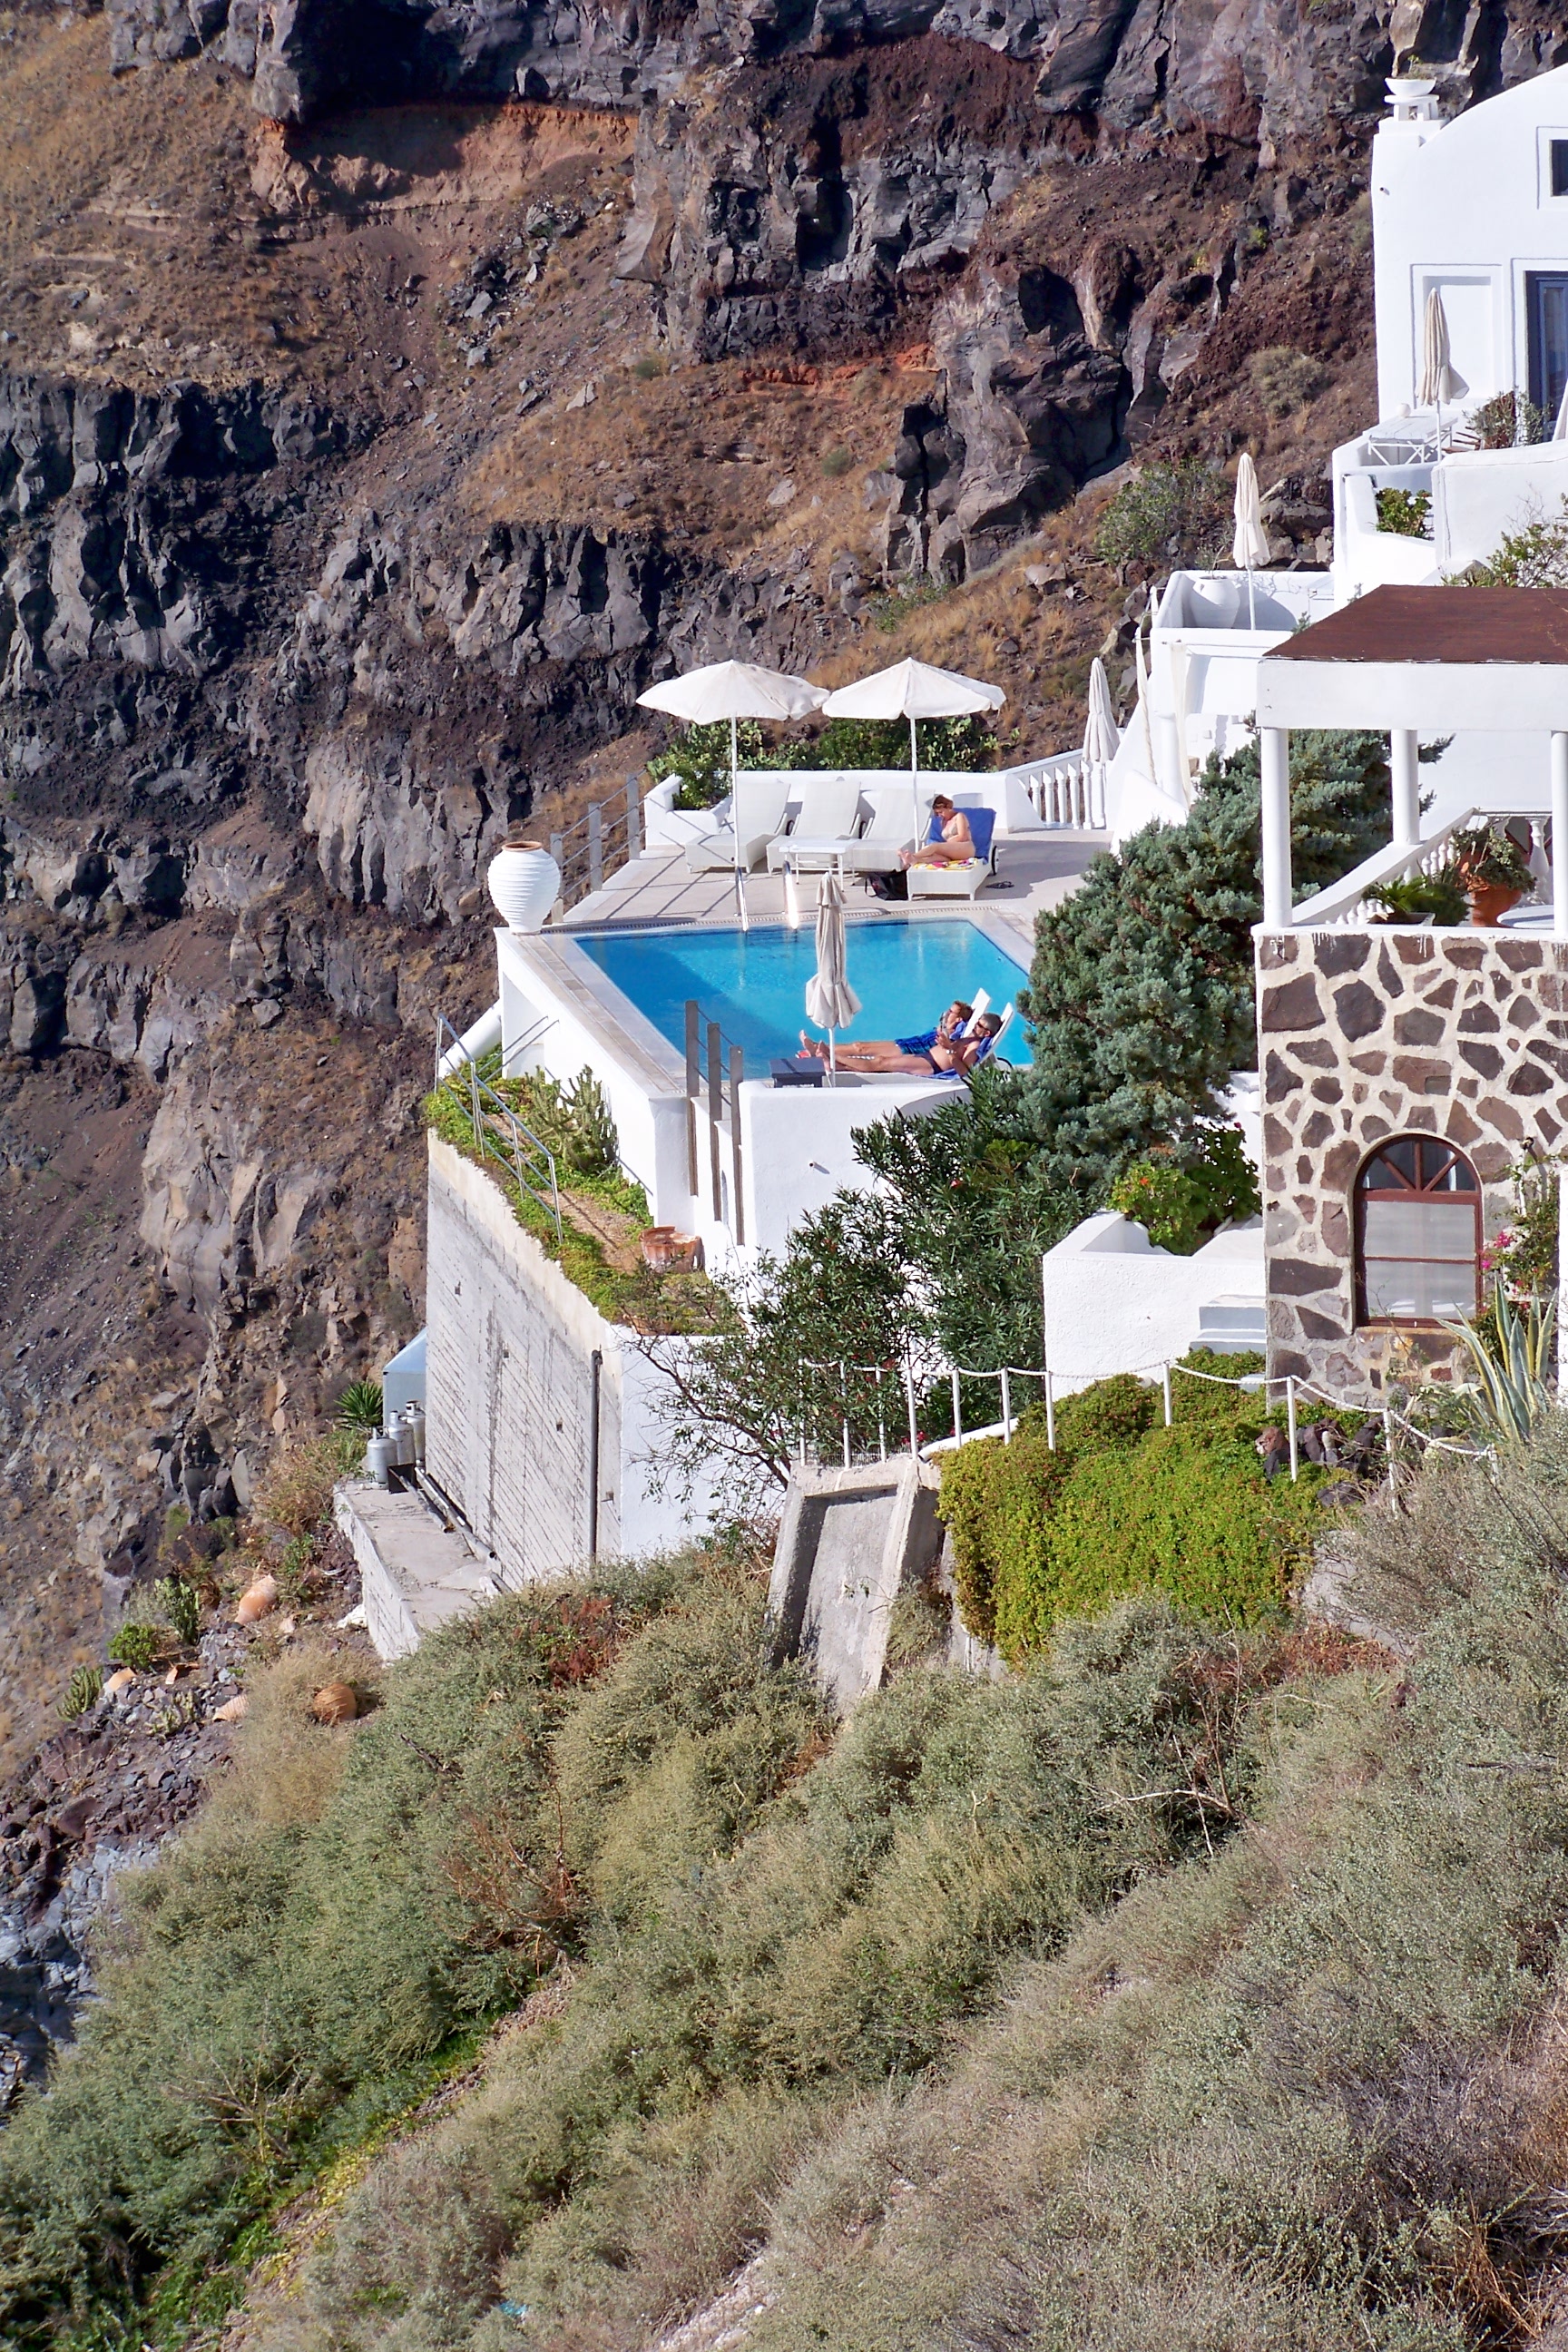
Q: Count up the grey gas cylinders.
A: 3